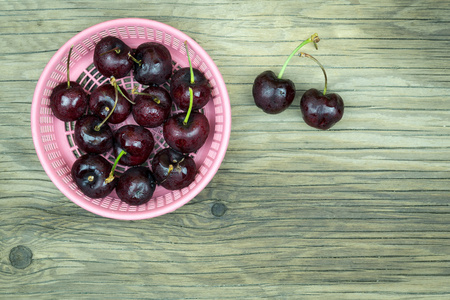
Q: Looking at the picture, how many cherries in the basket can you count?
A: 12